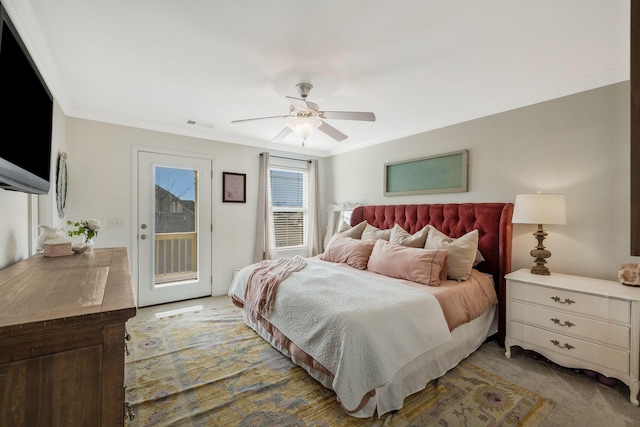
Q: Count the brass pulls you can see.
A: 3